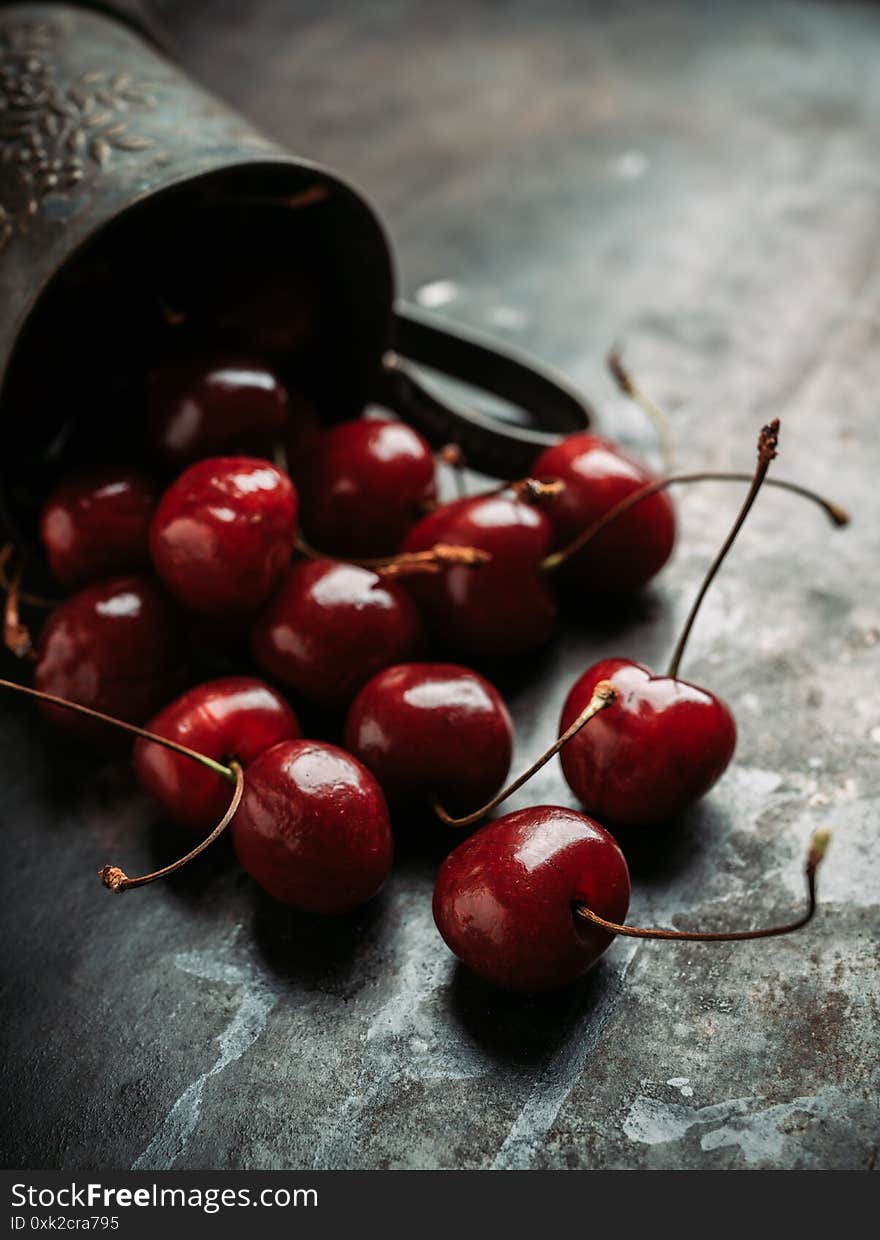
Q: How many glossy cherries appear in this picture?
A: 13